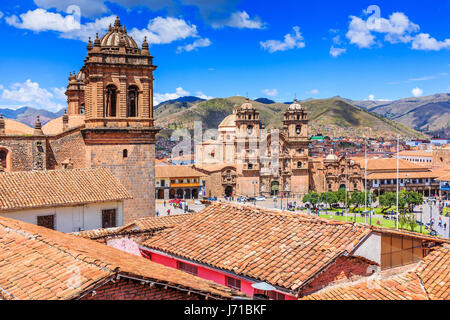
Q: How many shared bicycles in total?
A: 0